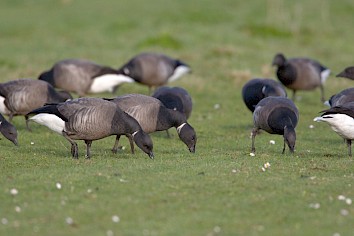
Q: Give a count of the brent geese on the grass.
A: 13